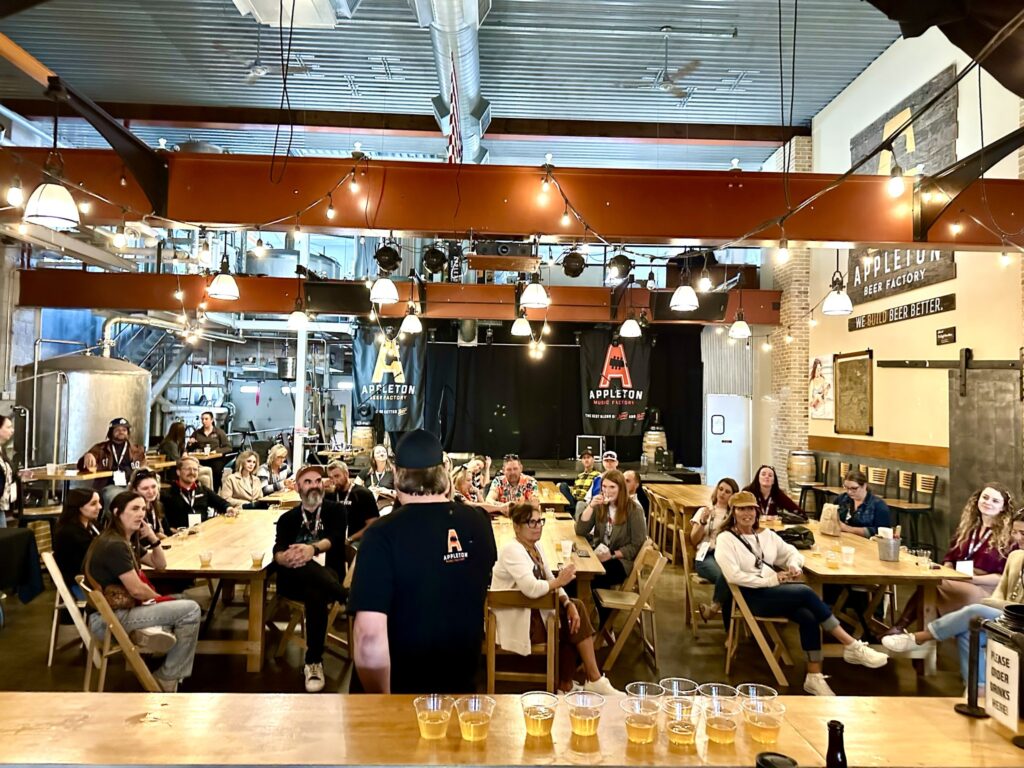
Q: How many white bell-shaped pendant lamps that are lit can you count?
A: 11